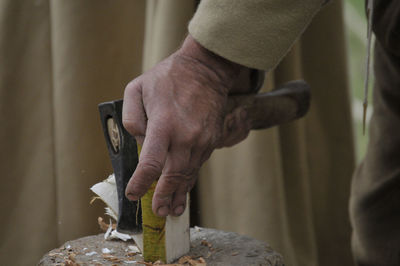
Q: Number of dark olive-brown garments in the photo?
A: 1